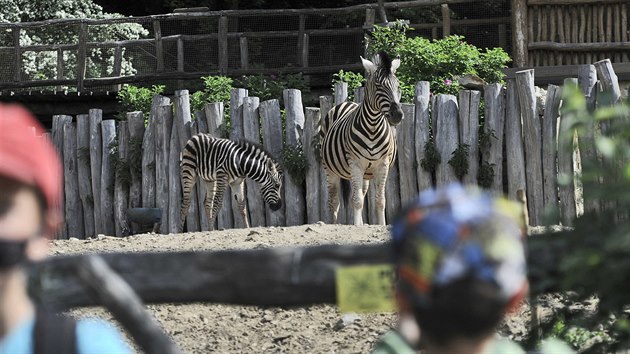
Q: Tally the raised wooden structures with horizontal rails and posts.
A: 1